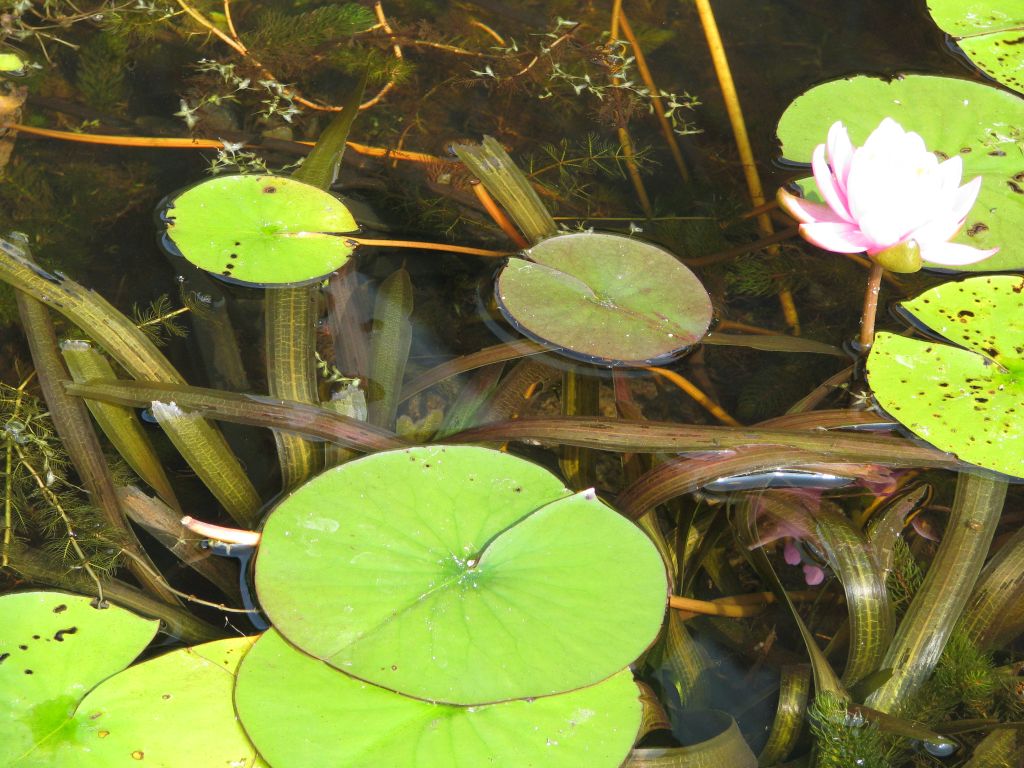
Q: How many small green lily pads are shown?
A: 2